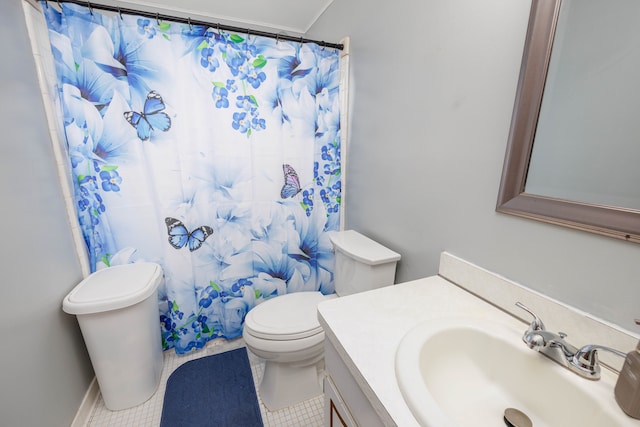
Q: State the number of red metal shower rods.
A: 0